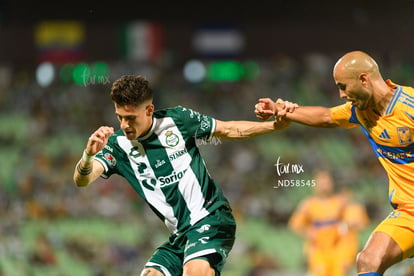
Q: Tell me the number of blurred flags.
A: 3